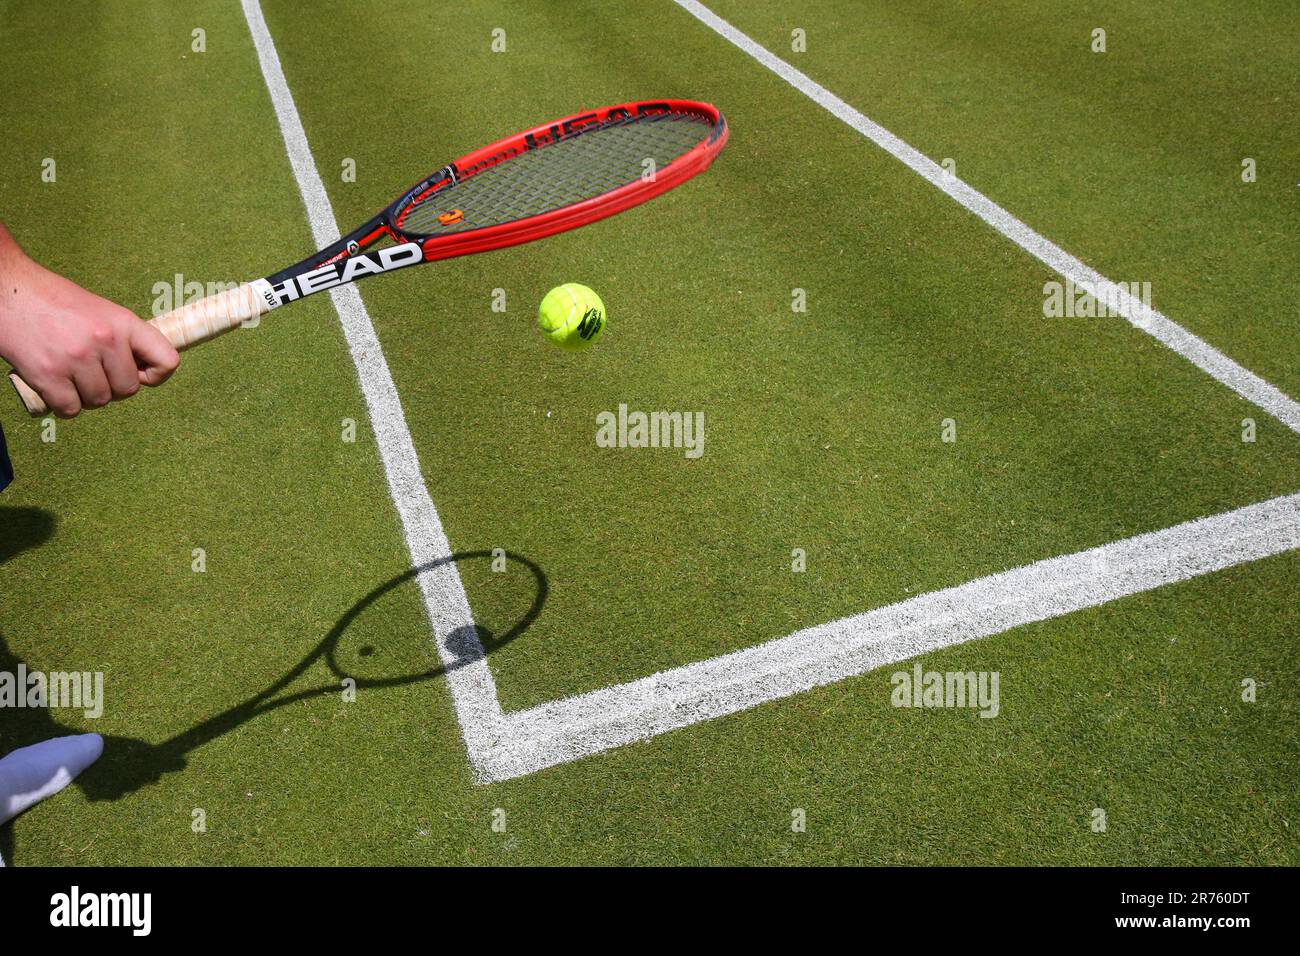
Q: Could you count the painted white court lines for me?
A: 3